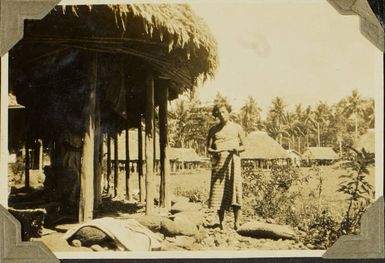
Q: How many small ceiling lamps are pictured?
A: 0